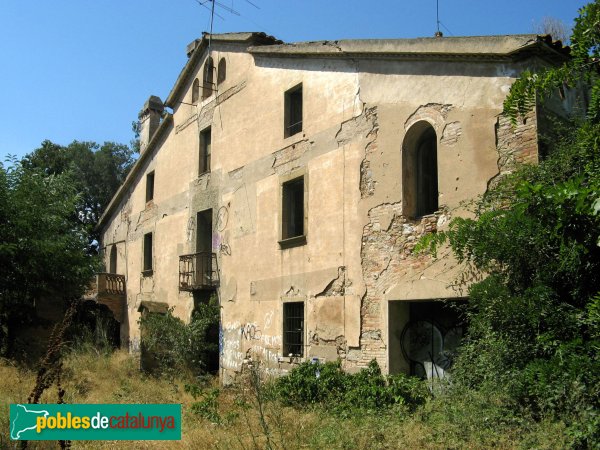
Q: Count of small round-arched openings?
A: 3